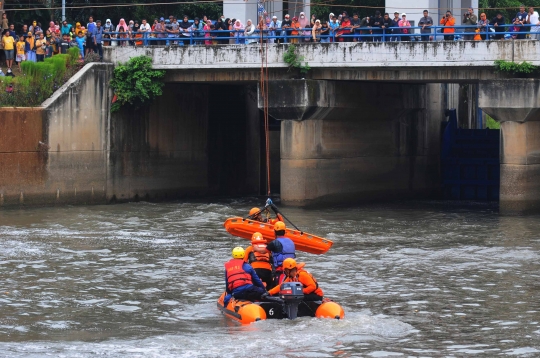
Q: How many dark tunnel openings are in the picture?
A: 2